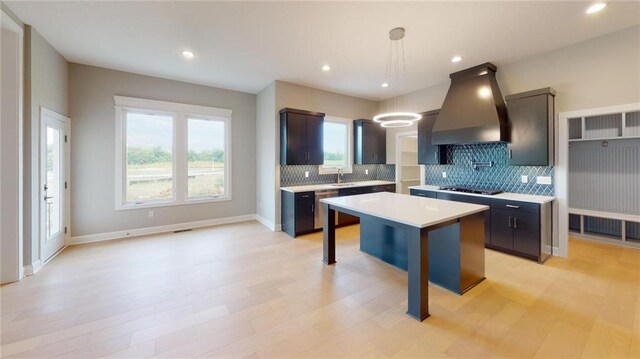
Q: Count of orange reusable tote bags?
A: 0